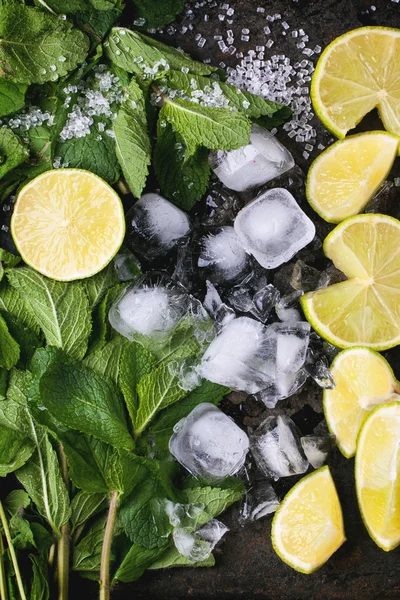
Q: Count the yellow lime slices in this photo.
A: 7